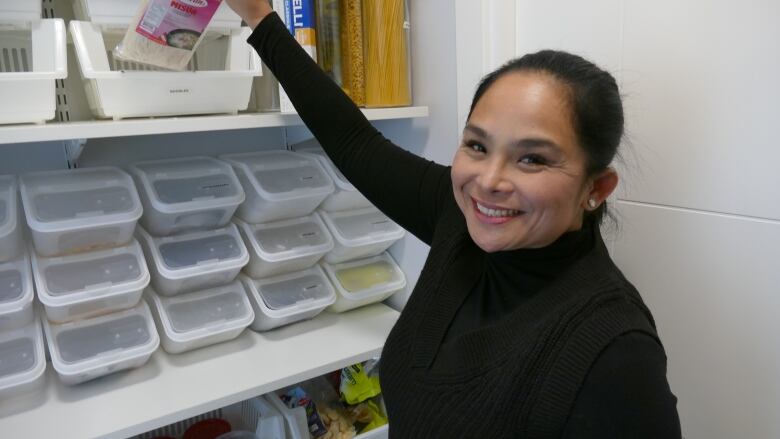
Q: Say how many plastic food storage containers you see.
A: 15